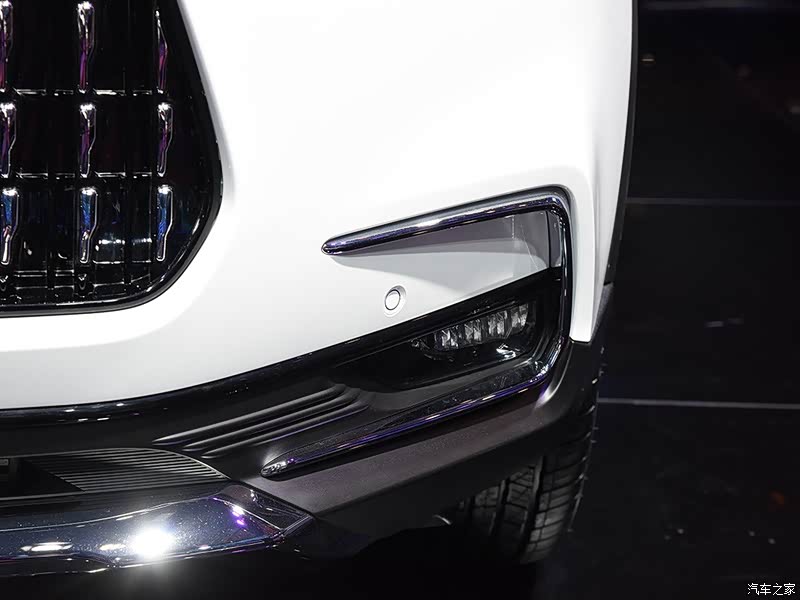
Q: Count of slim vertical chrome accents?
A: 9